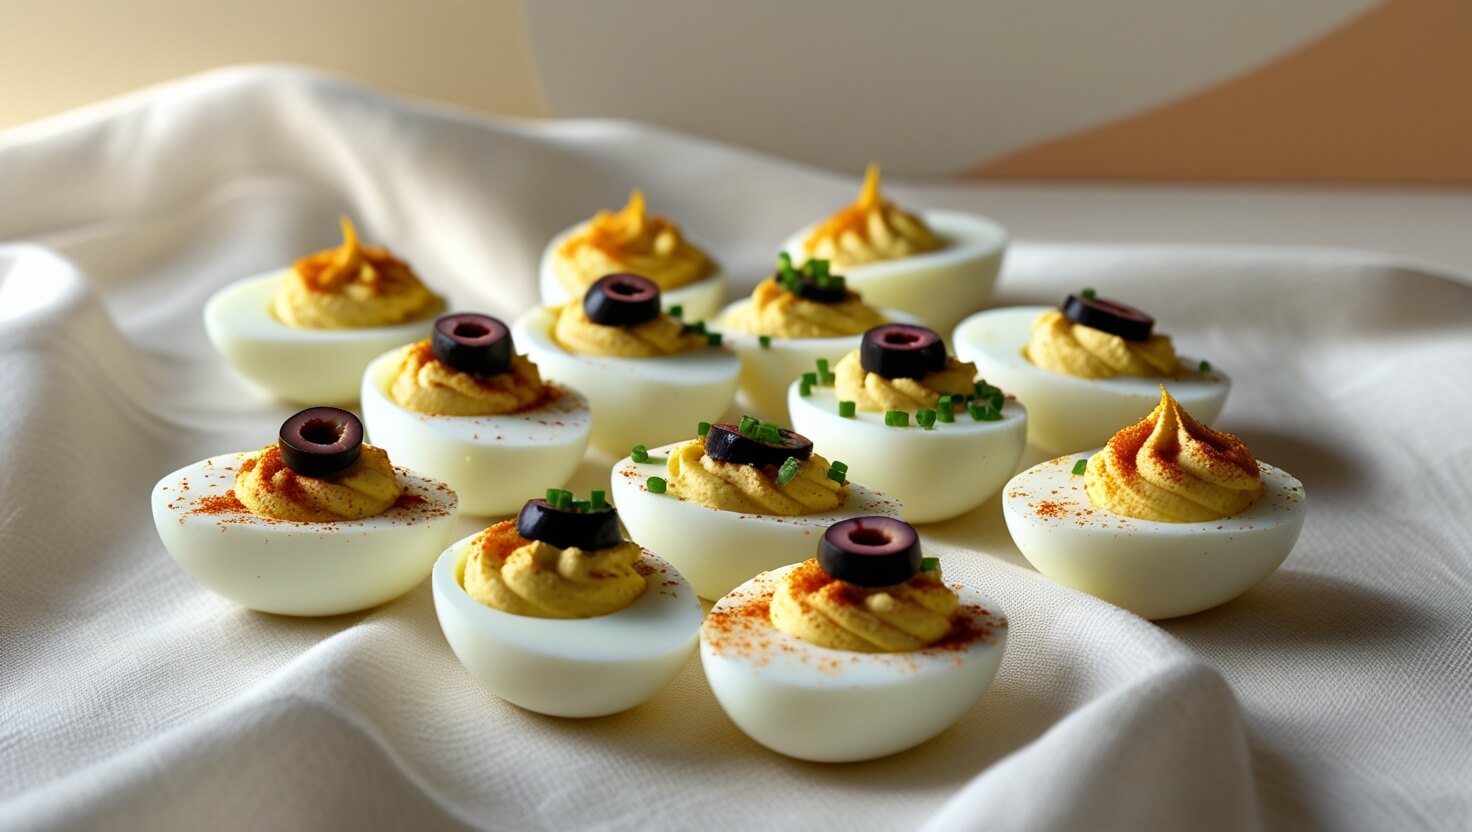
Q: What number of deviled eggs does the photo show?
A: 13